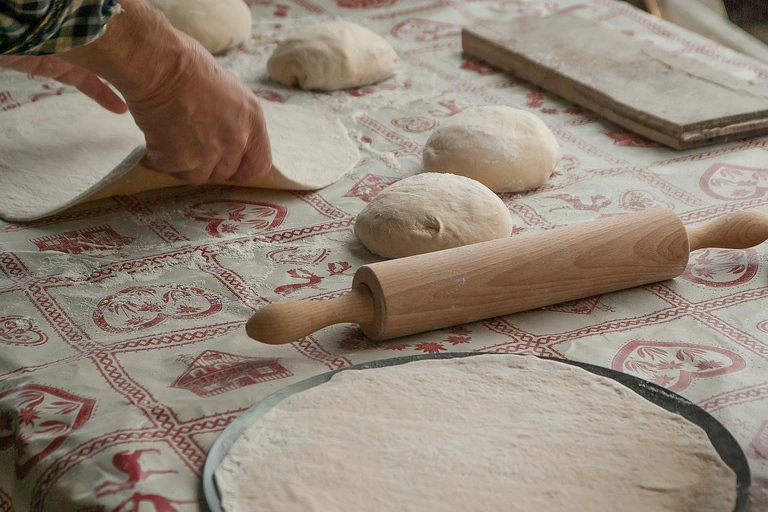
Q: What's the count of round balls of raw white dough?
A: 4